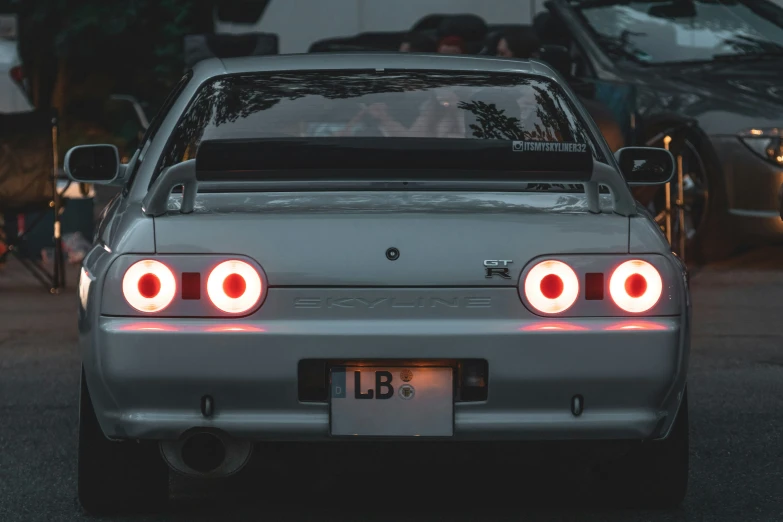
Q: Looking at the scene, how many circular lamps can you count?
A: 4